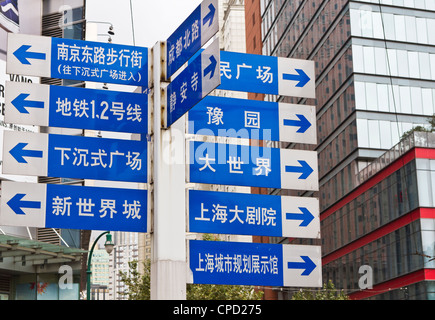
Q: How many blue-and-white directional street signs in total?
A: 11